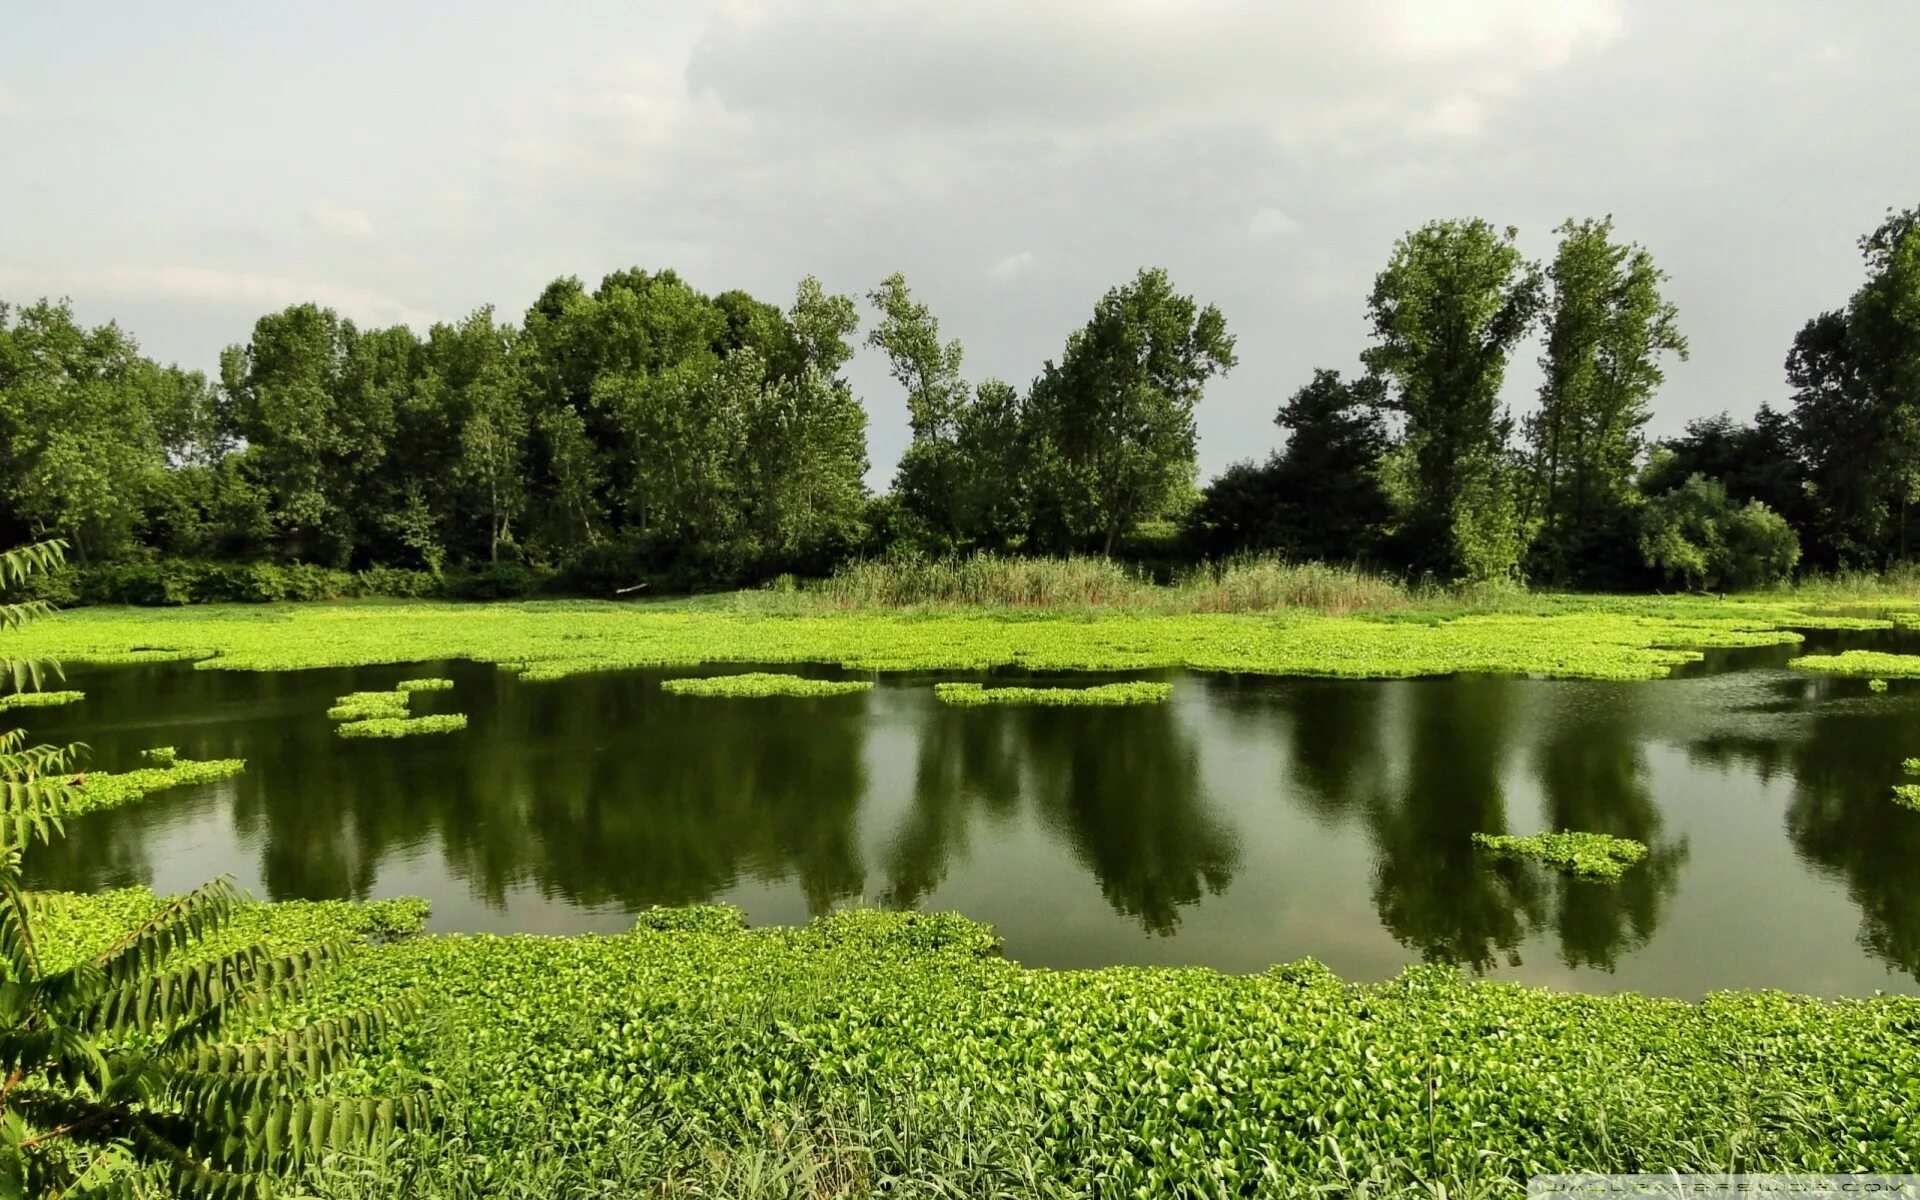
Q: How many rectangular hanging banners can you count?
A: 0